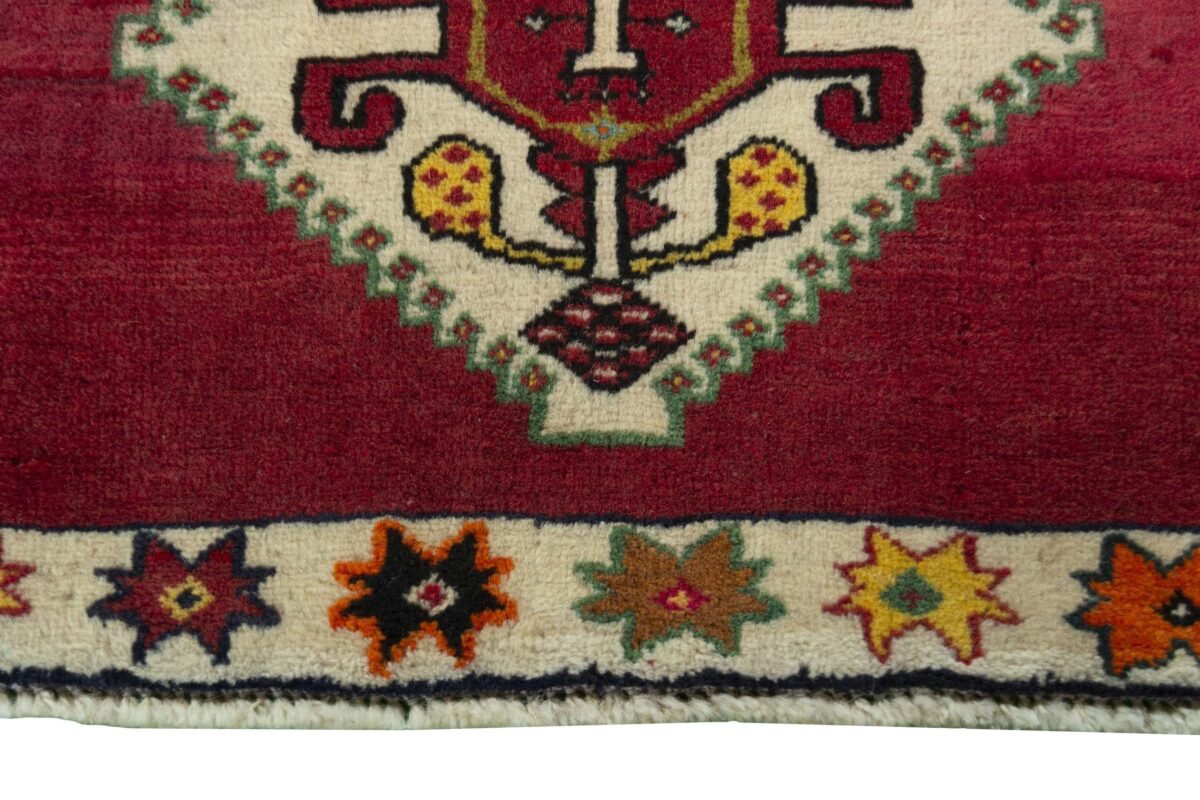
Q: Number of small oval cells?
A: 9